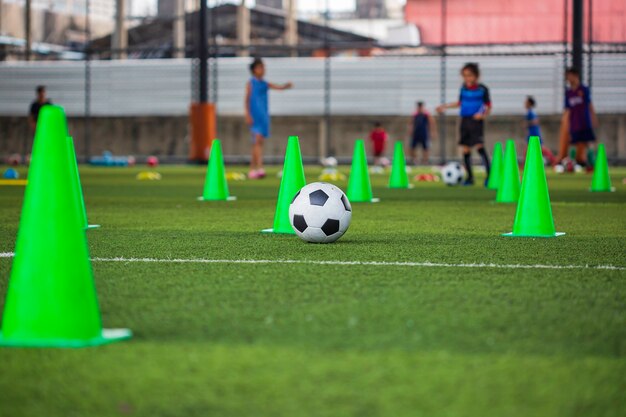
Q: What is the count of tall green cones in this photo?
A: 10